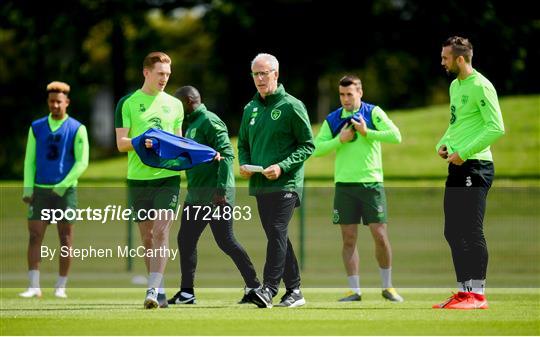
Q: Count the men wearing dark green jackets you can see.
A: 2